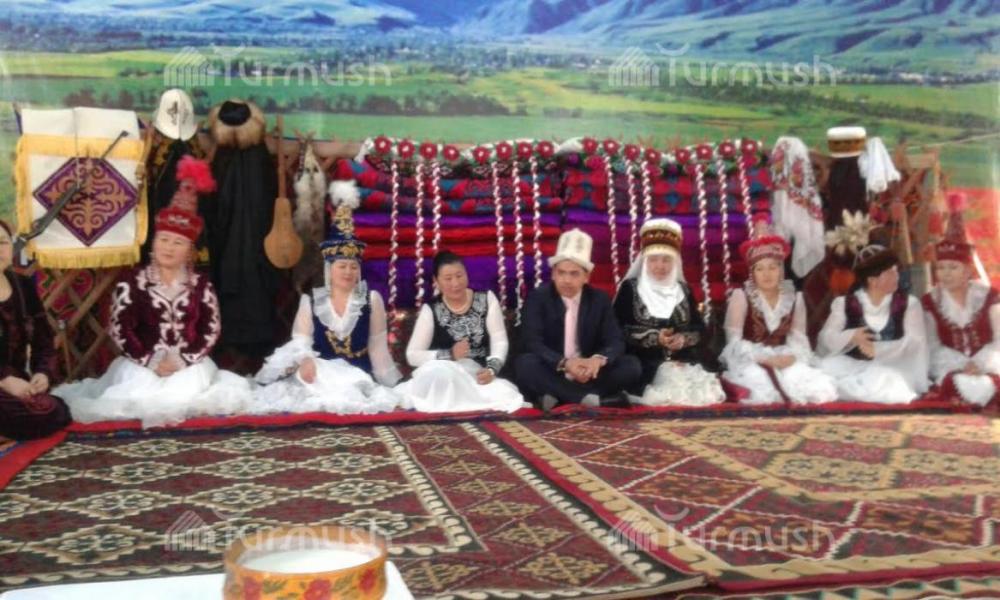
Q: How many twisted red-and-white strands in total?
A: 12